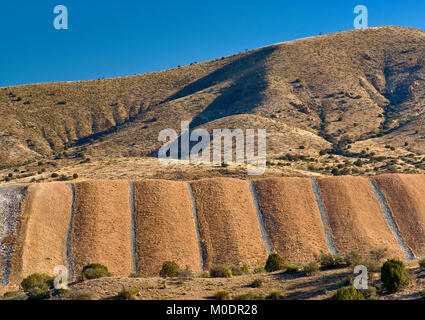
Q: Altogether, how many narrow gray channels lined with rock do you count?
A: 6